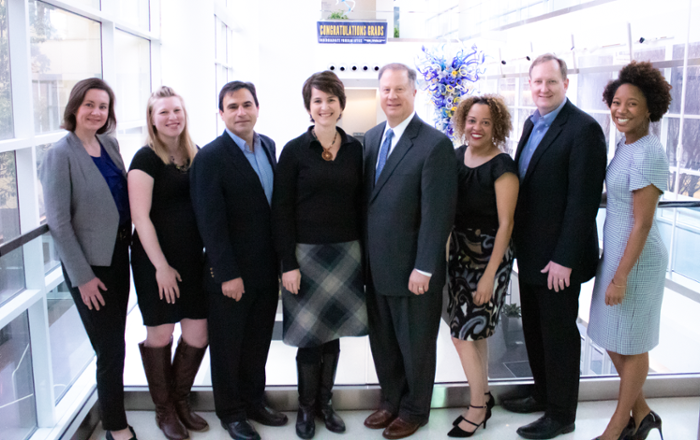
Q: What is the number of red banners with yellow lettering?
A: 0